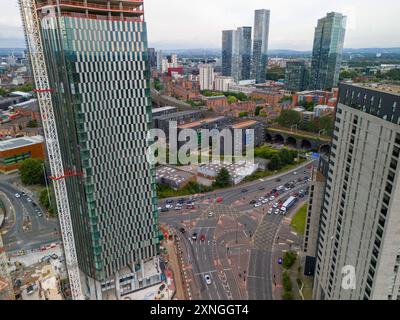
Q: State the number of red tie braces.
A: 2